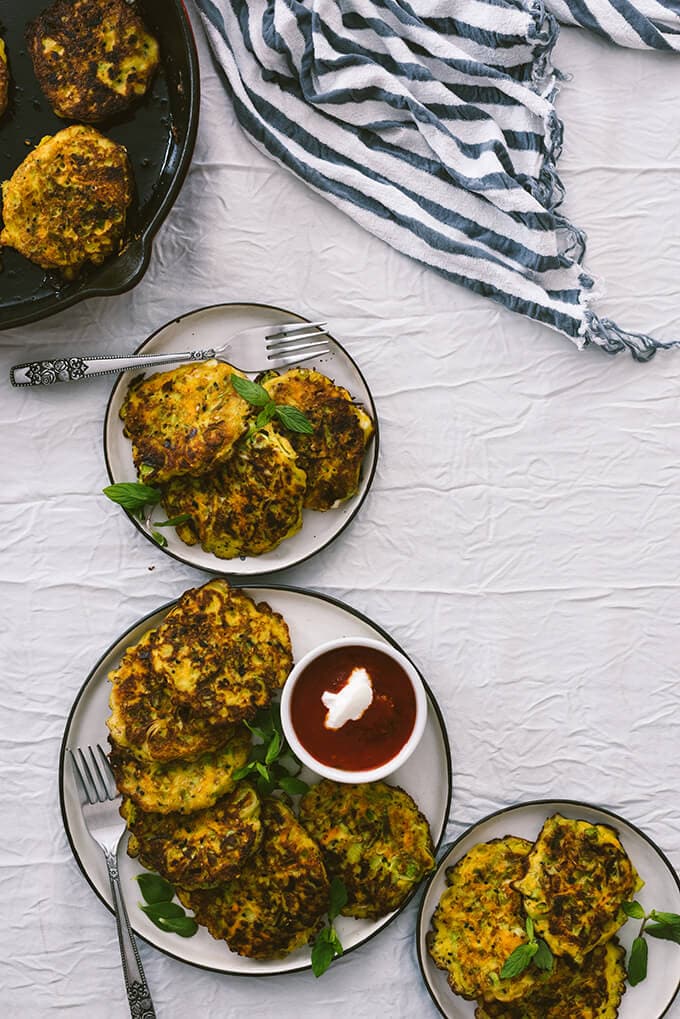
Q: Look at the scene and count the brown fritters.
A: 15